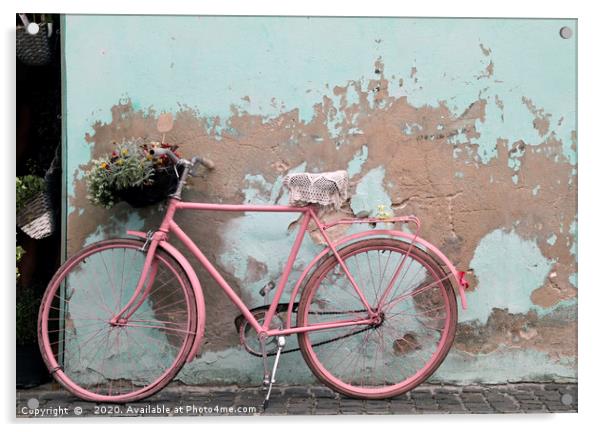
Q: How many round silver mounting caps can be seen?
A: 4